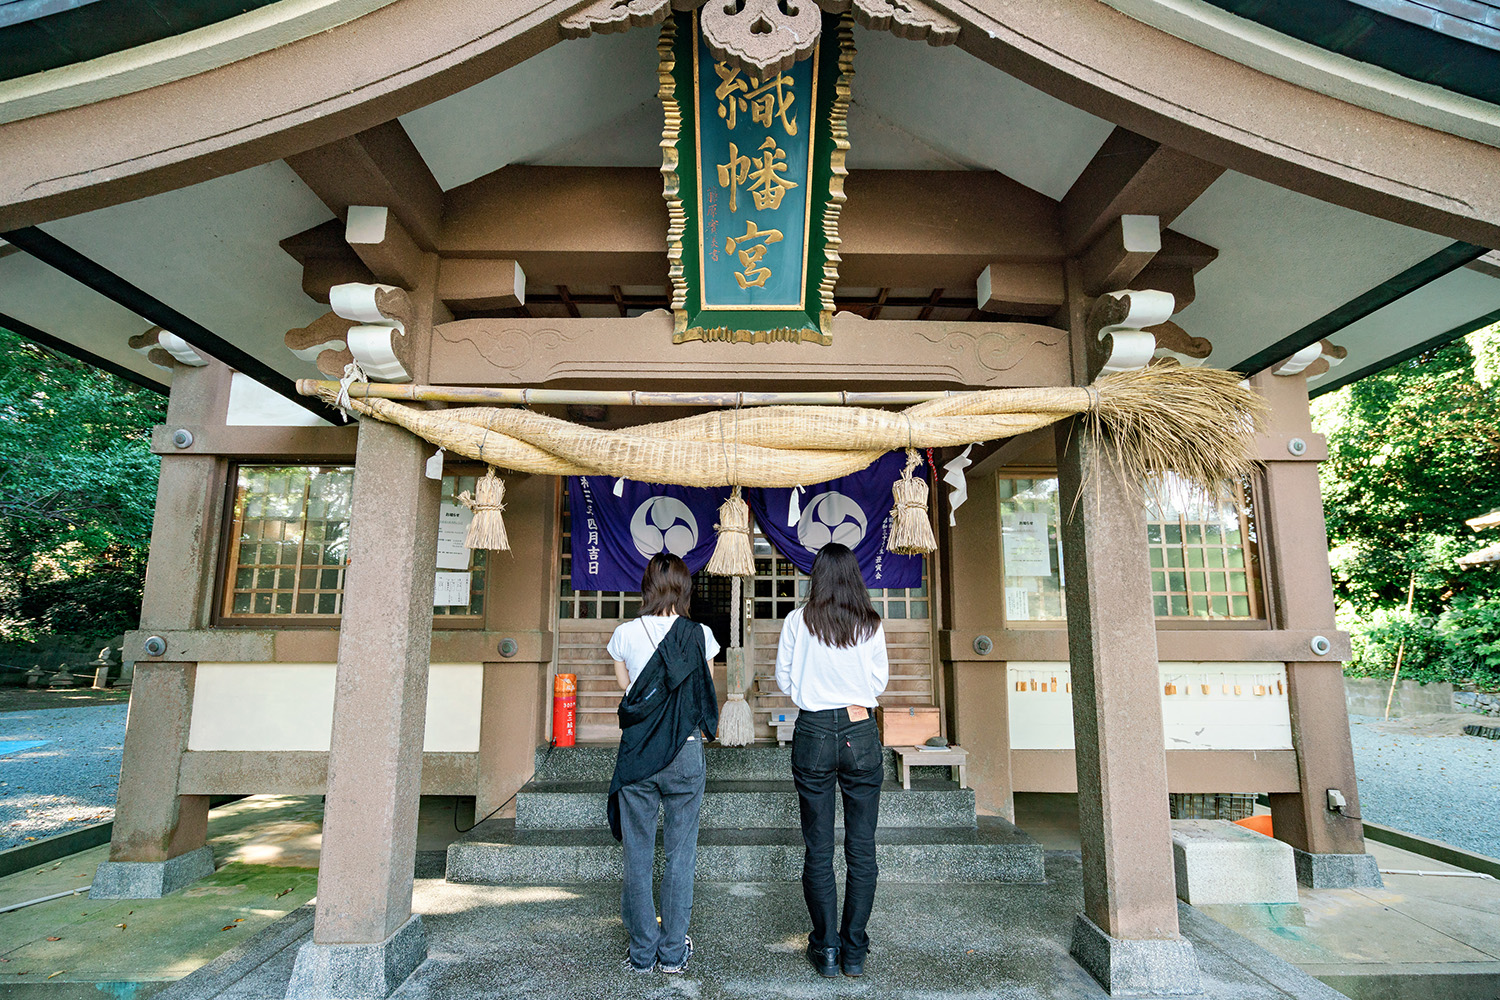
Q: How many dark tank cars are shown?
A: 0